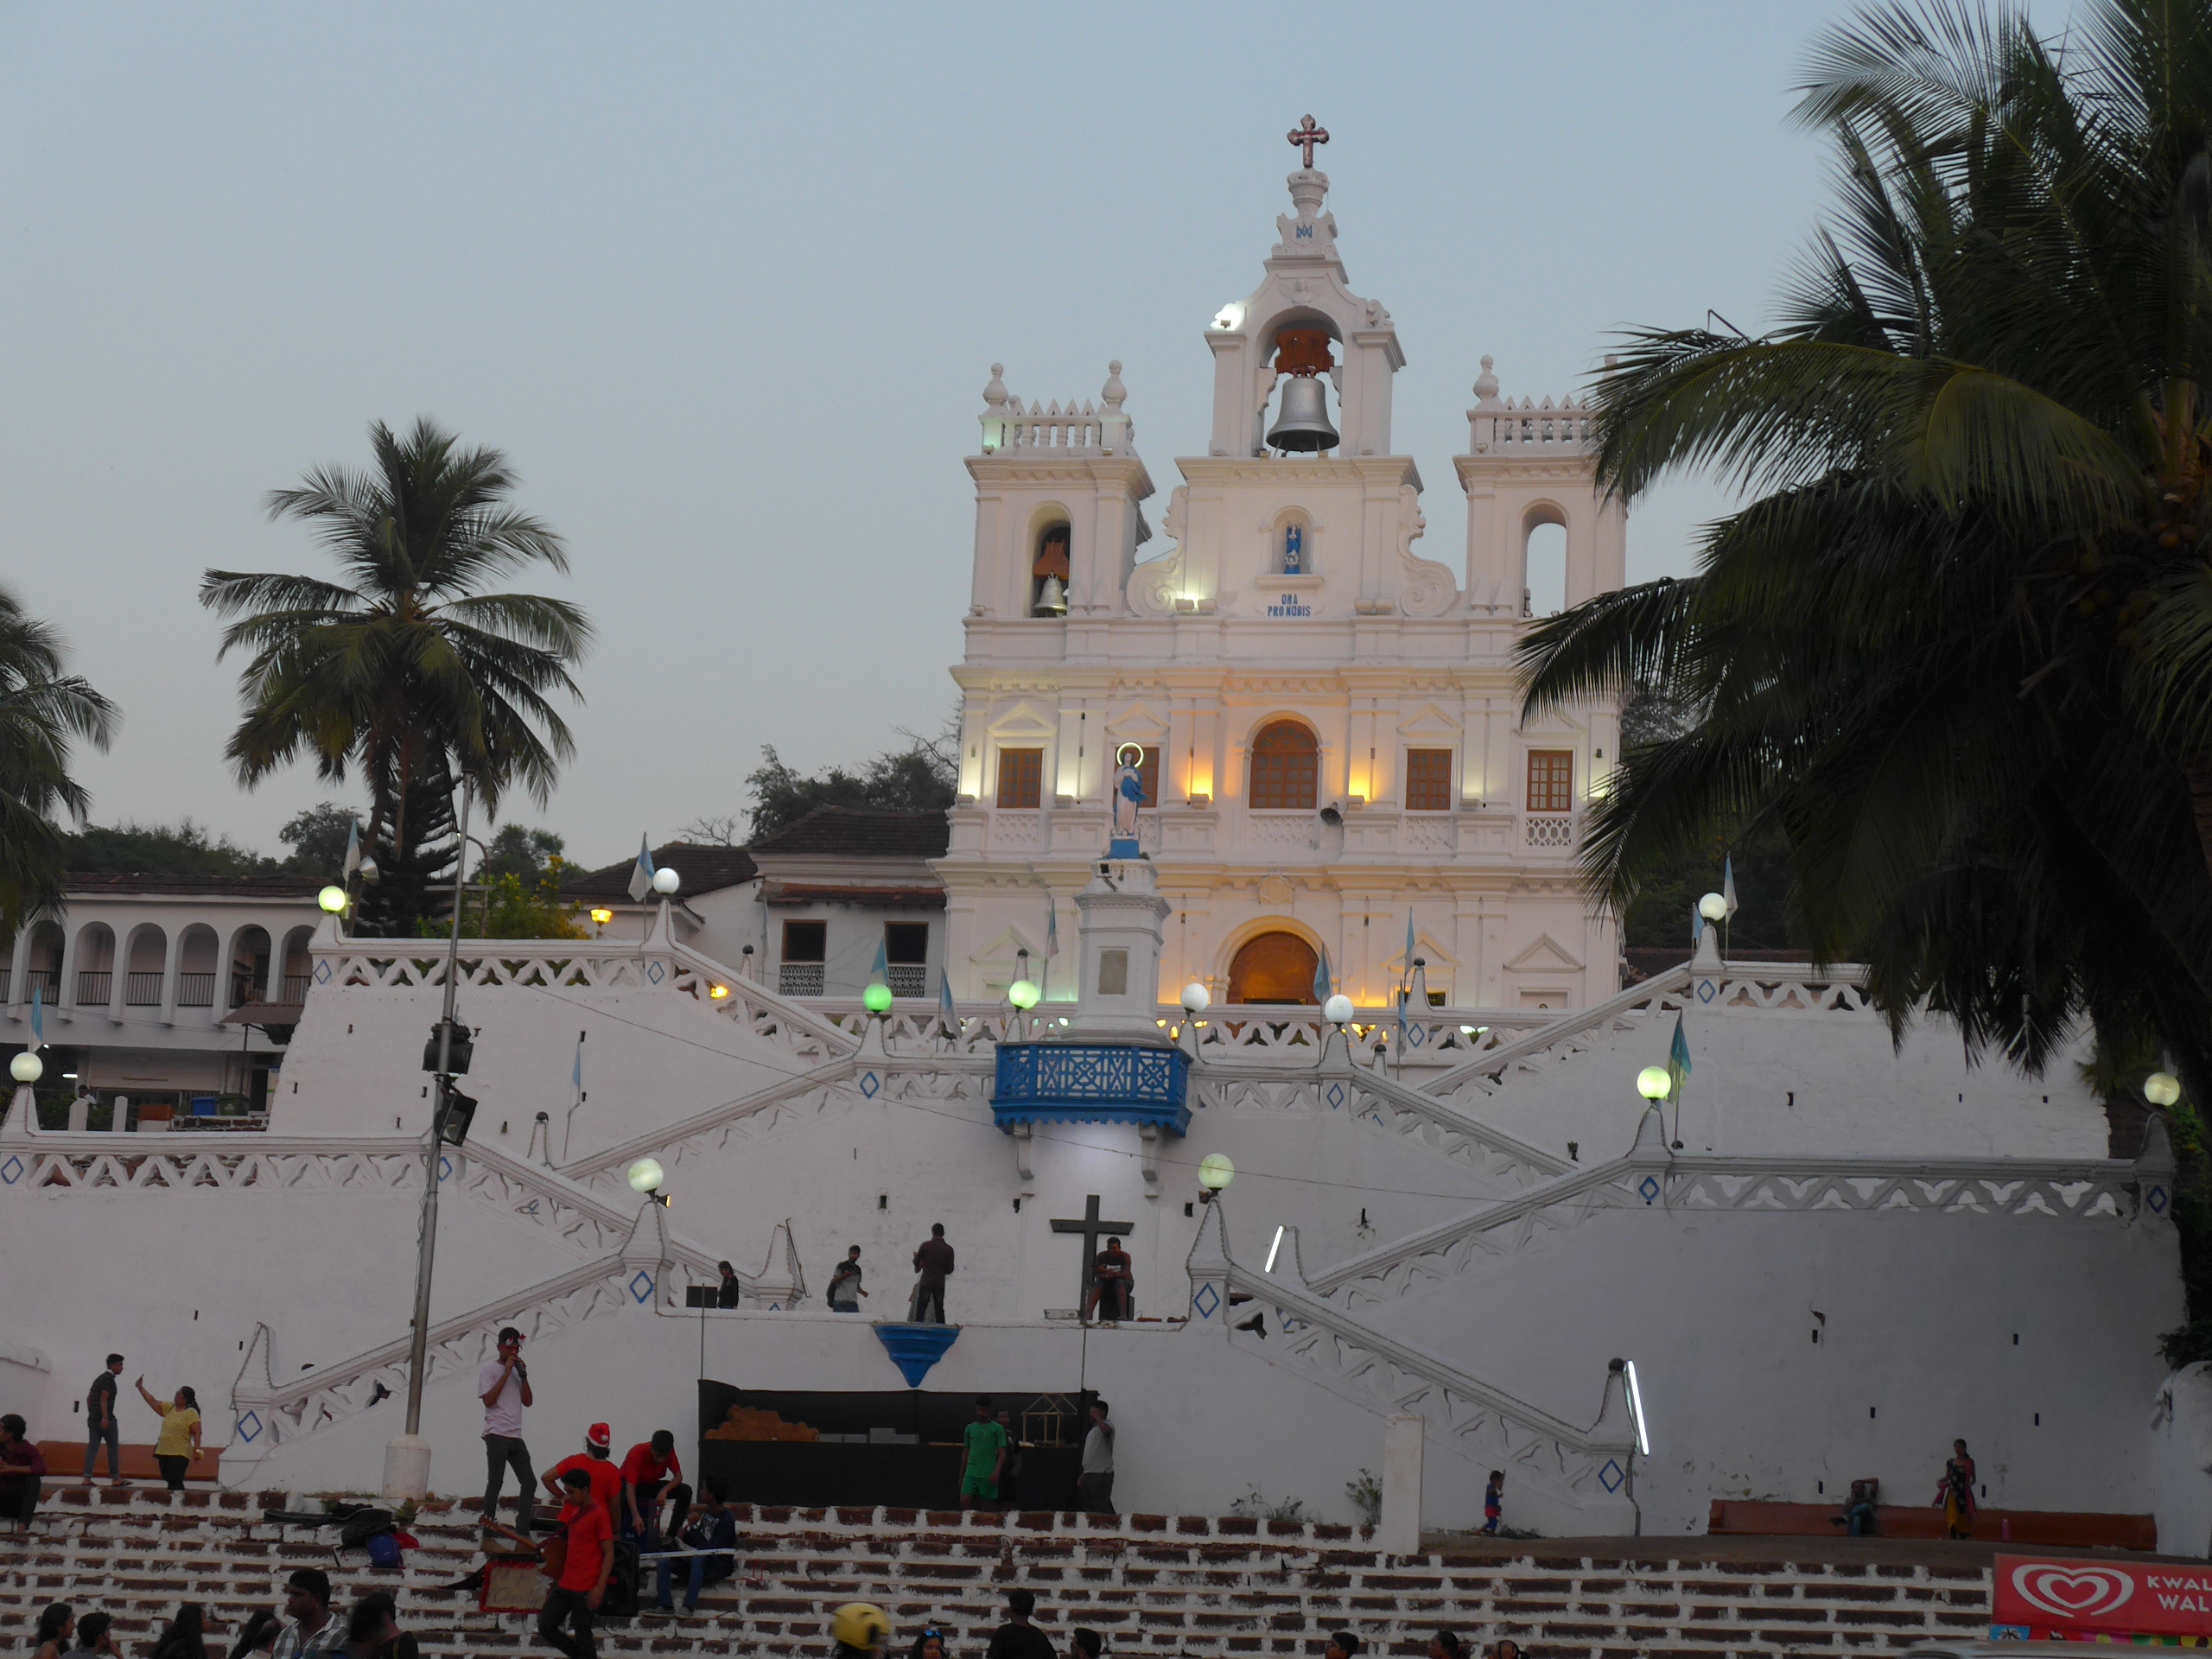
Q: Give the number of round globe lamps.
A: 12